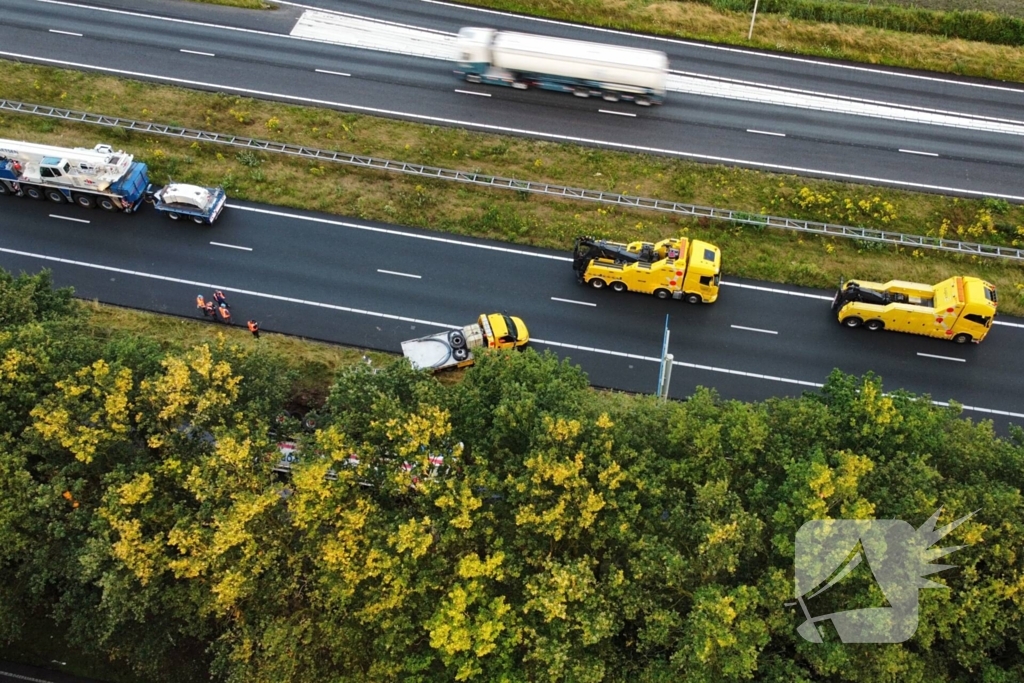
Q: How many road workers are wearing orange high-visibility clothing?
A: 5